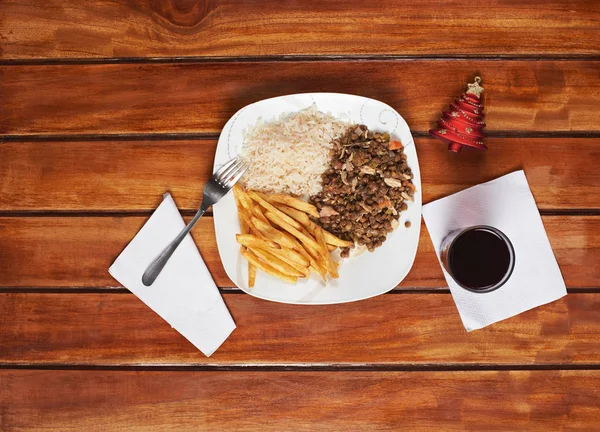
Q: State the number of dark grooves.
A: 5